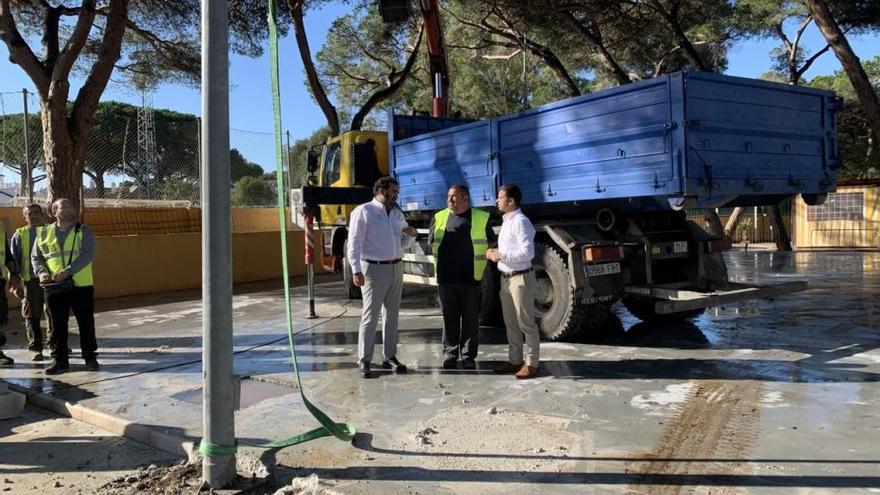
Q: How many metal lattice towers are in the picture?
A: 1